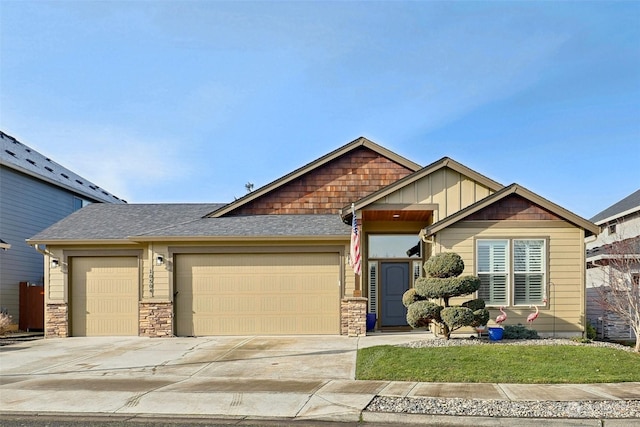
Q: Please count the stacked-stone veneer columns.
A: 3